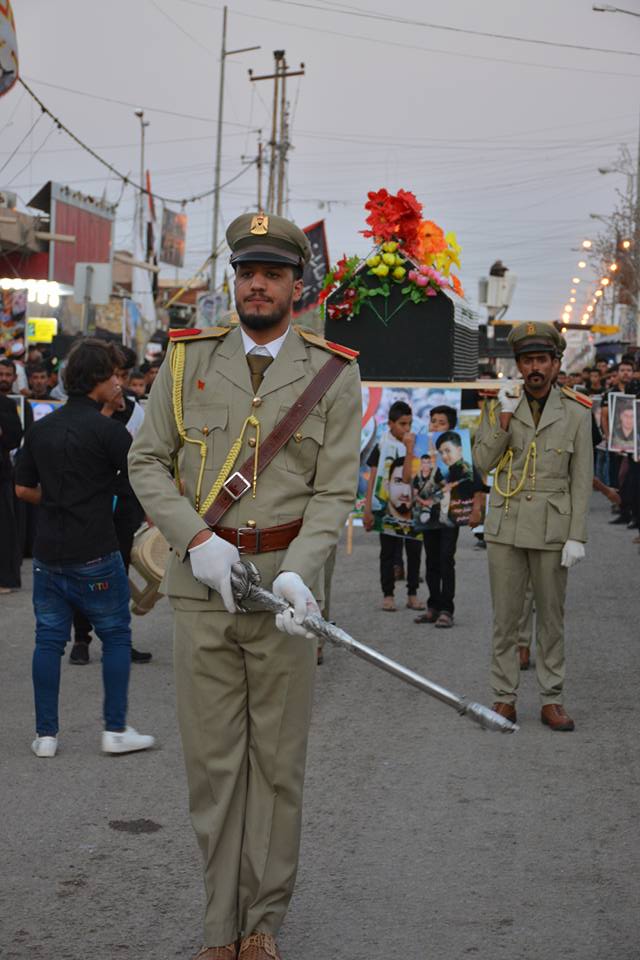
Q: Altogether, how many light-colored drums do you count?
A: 1